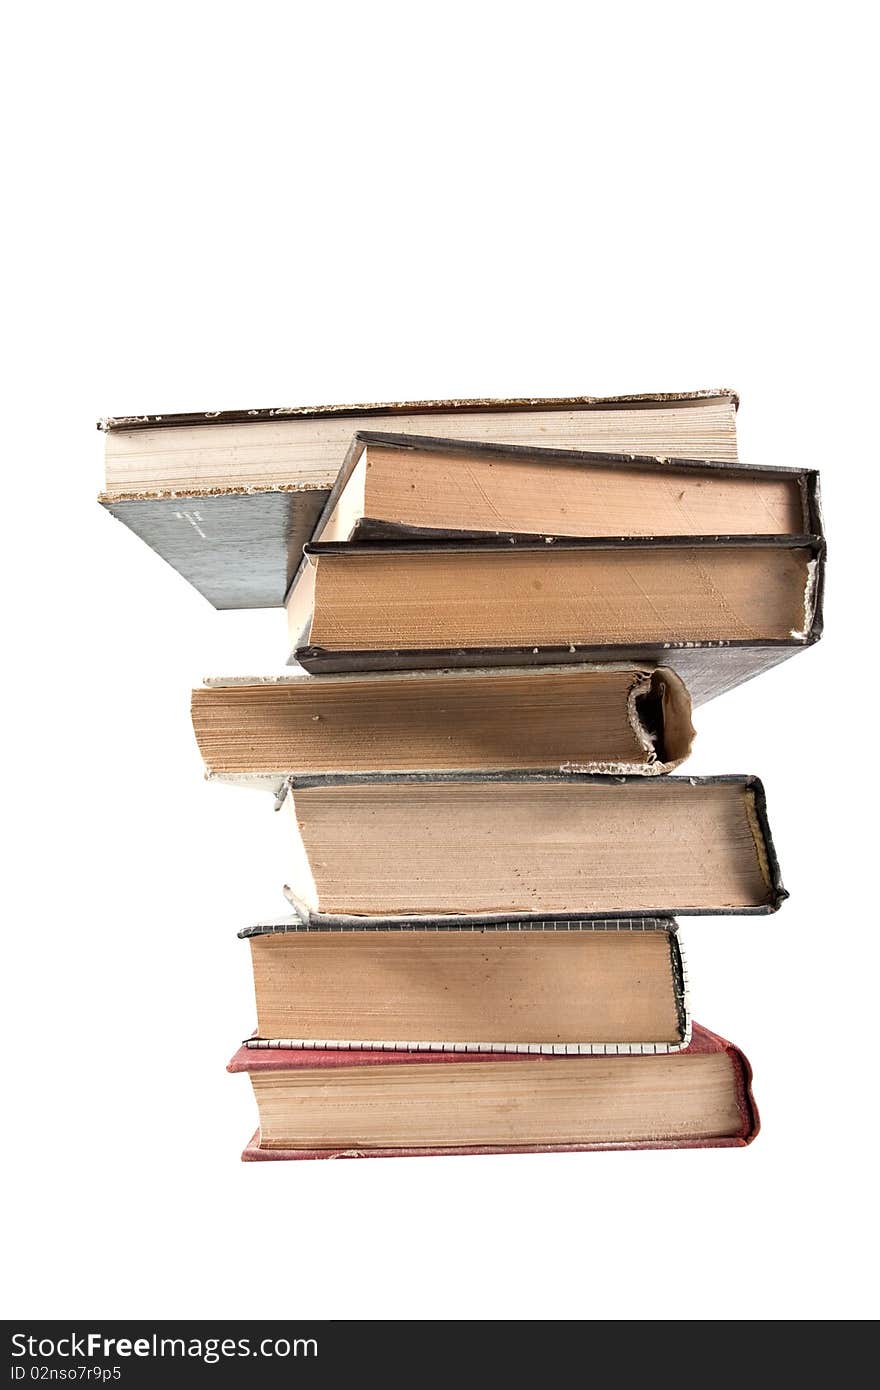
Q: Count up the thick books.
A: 7